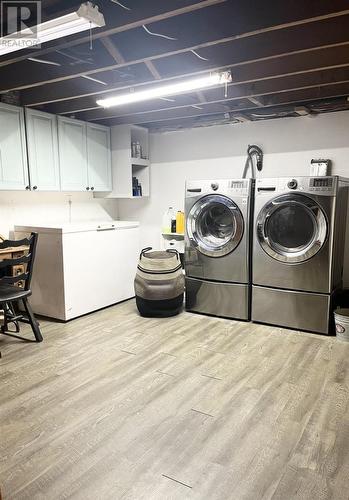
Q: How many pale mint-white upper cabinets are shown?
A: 4